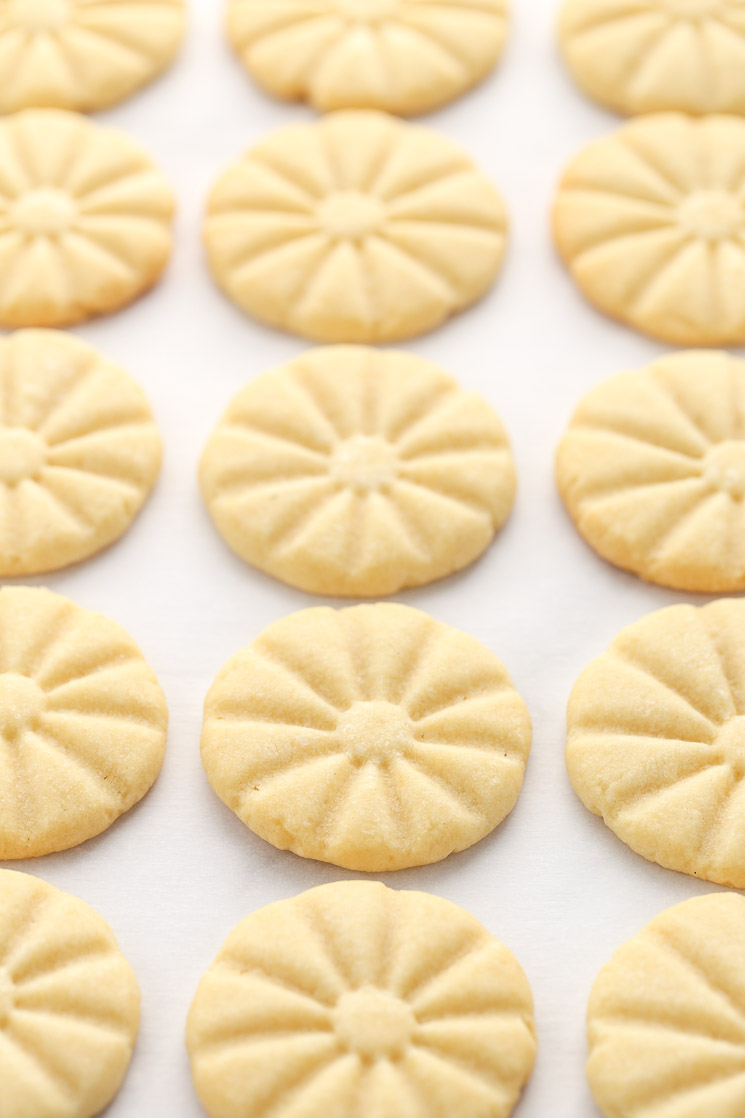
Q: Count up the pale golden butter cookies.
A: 15